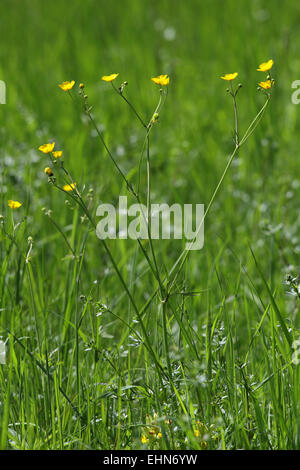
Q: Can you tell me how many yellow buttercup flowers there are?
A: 10